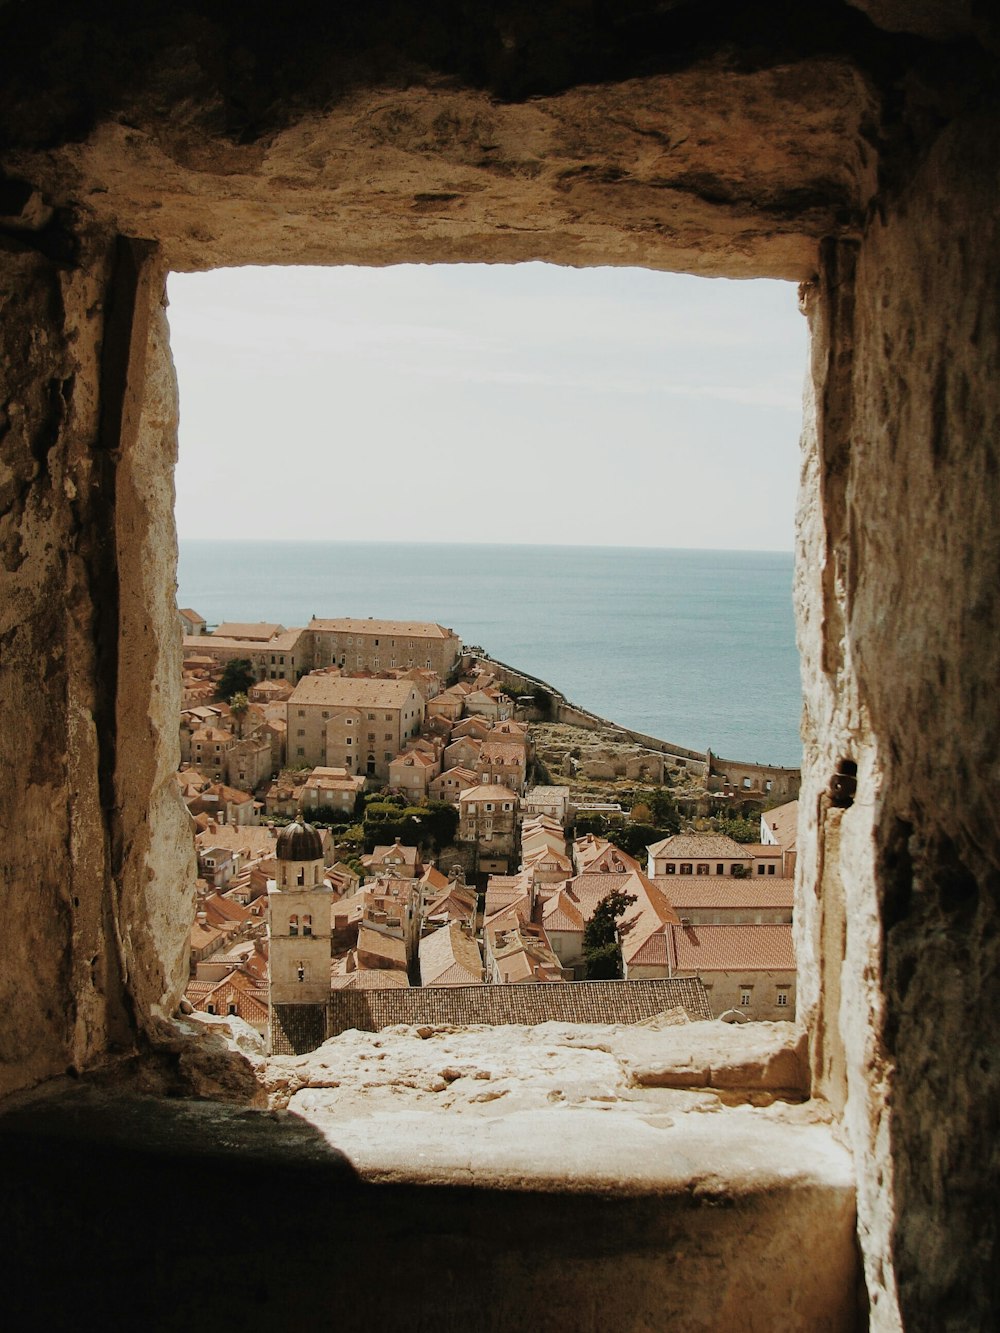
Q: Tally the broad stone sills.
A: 1